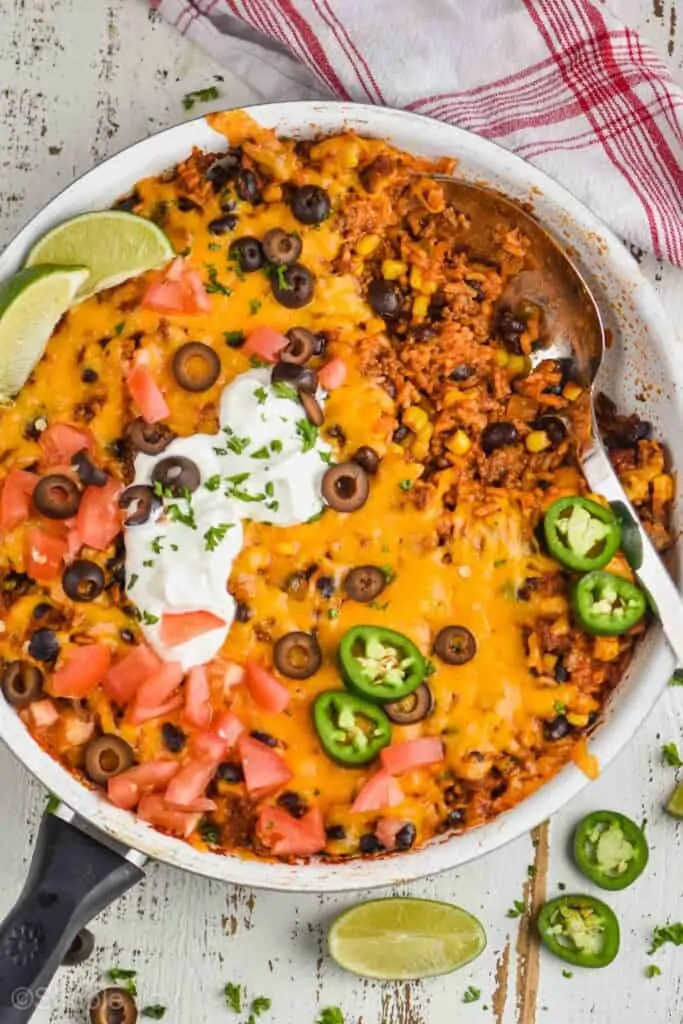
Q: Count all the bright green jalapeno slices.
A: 6